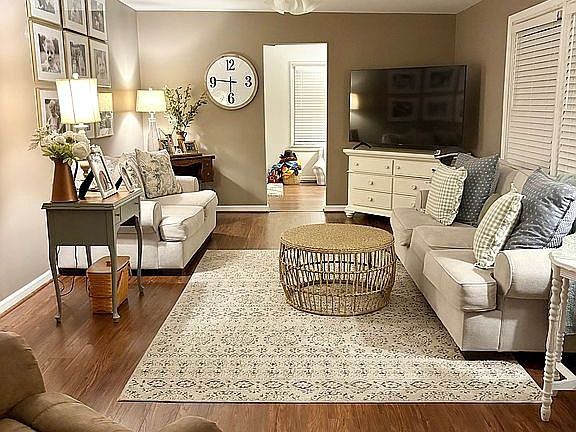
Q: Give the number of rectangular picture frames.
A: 11